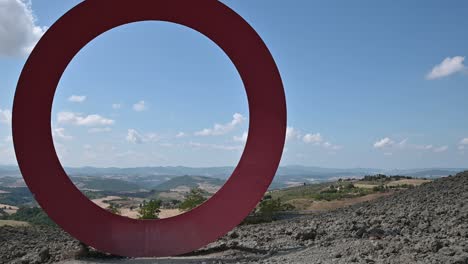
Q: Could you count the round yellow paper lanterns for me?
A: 0